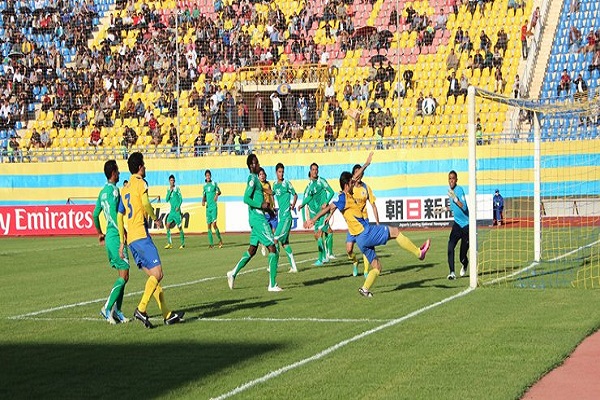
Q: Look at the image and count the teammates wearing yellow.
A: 4